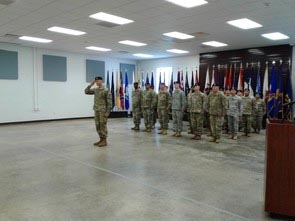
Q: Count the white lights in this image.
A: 12